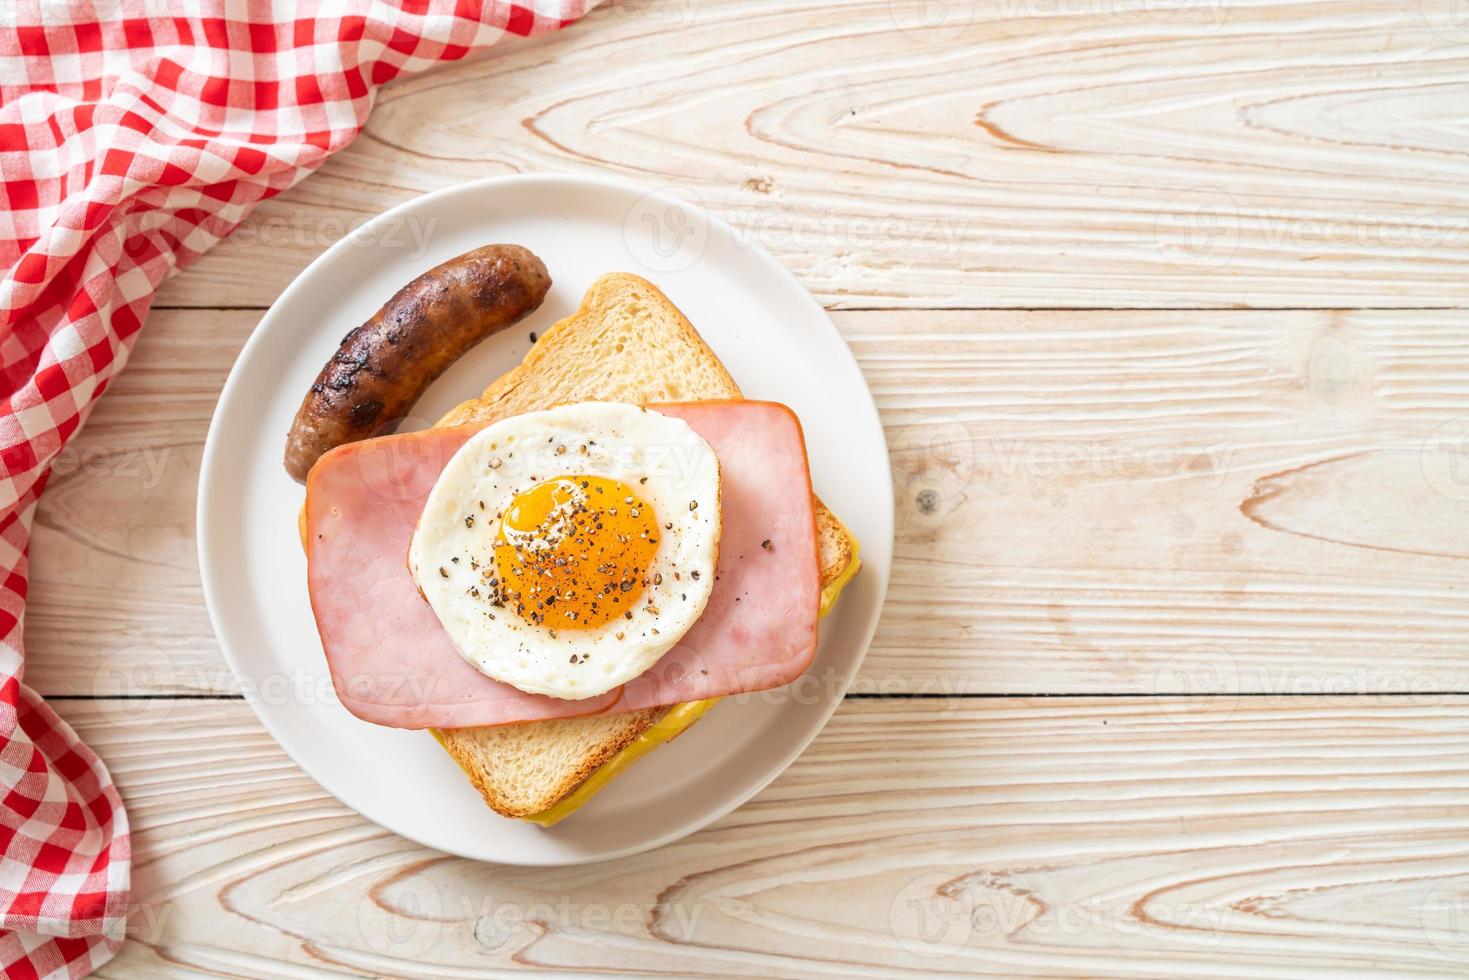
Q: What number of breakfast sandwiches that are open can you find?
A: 1